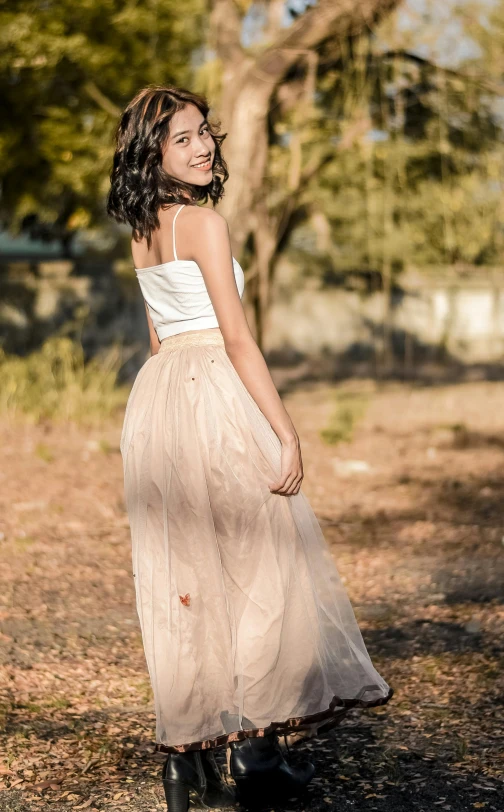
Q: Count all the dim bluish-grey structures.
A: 1